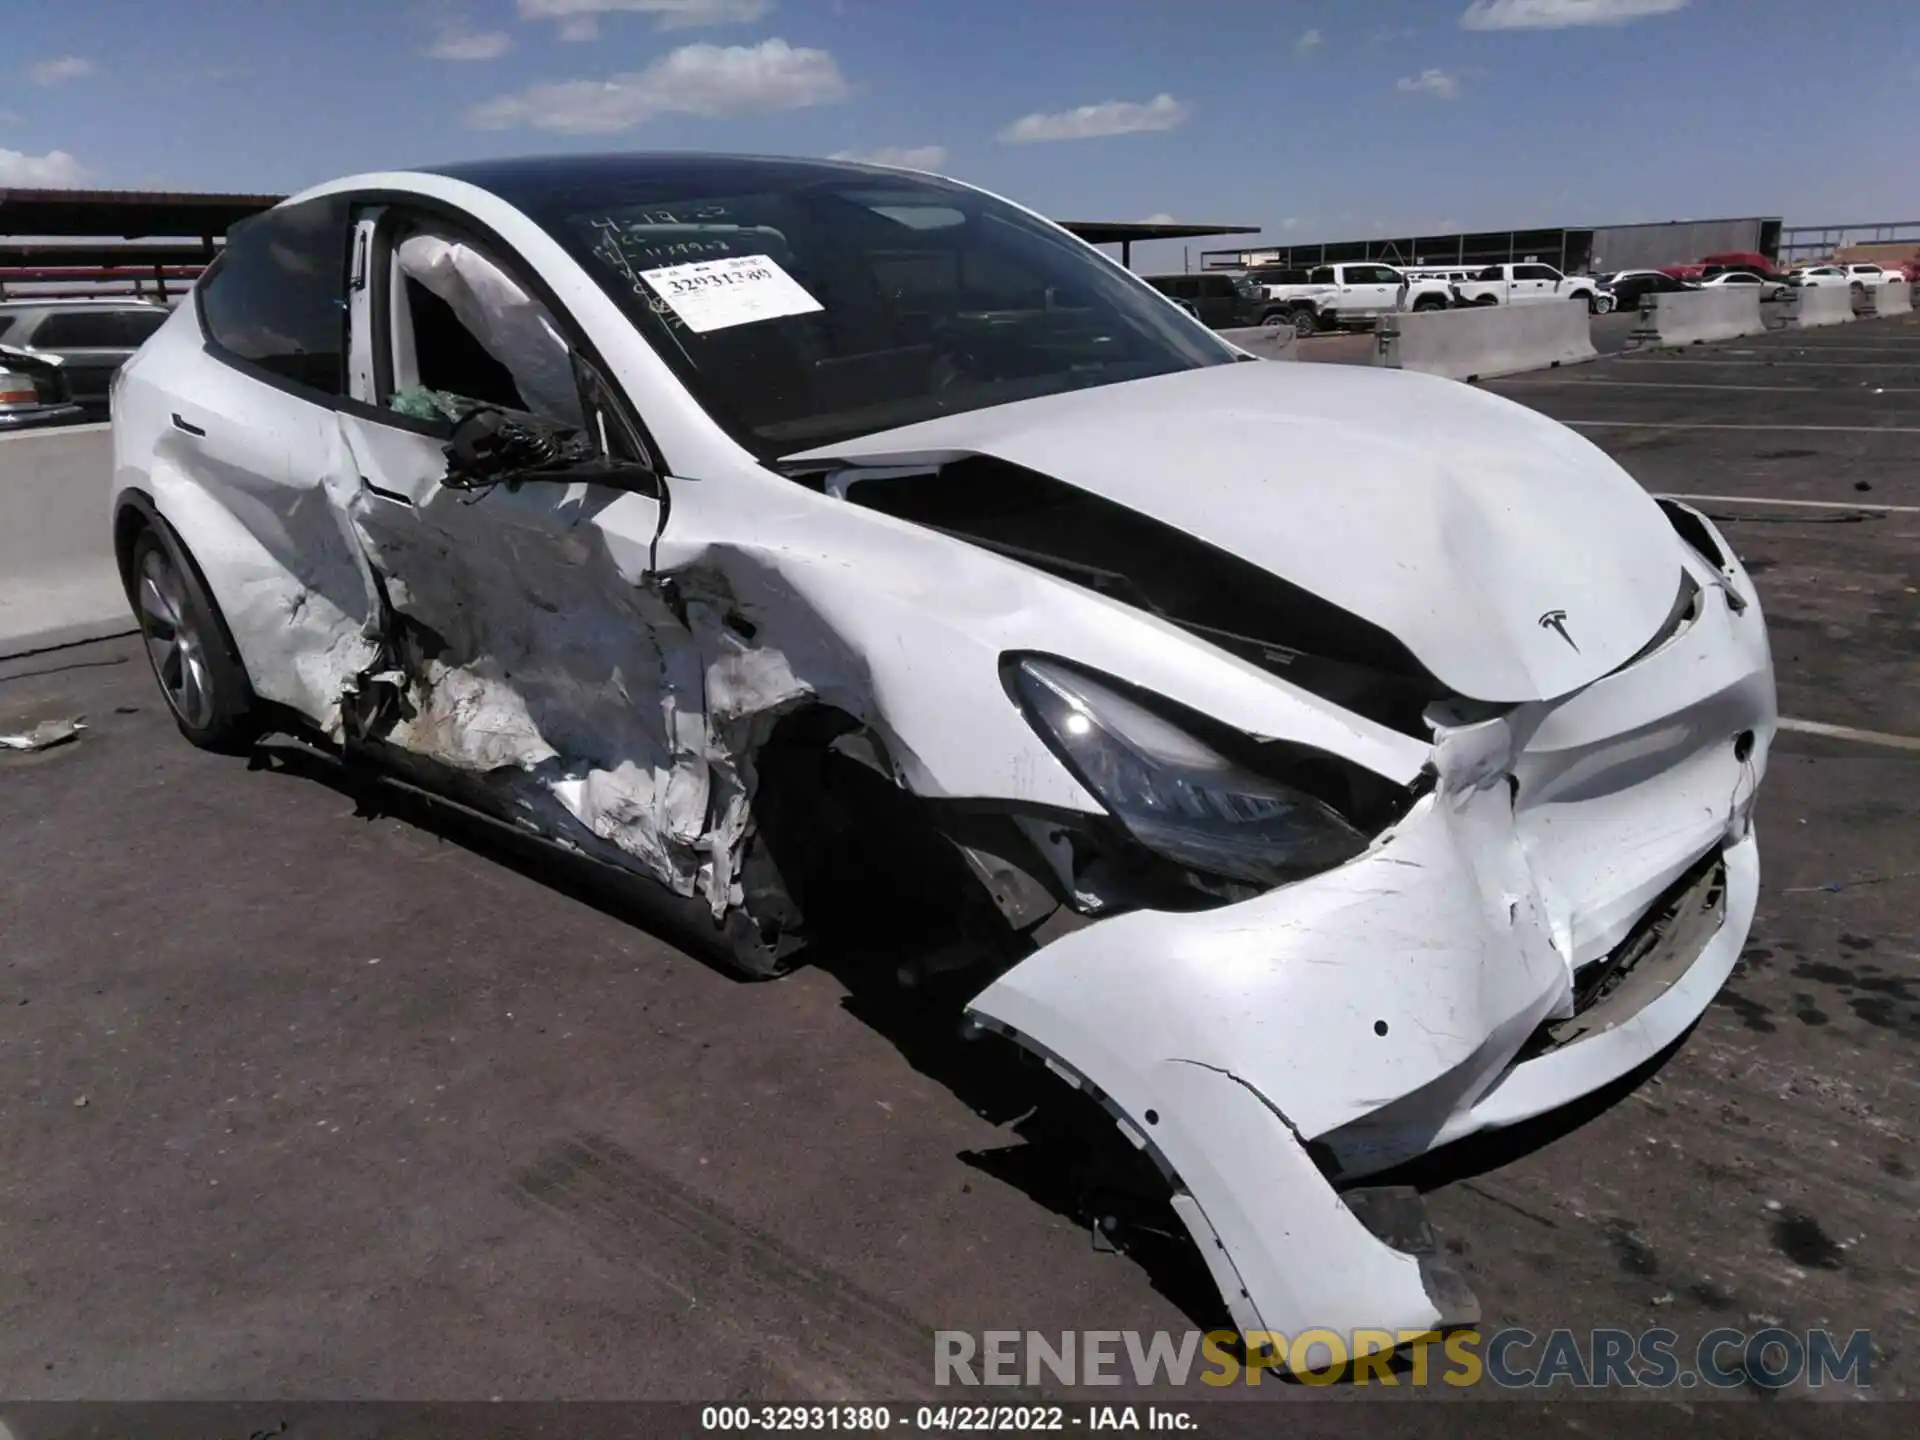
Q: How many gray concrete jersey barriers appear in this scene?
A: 6